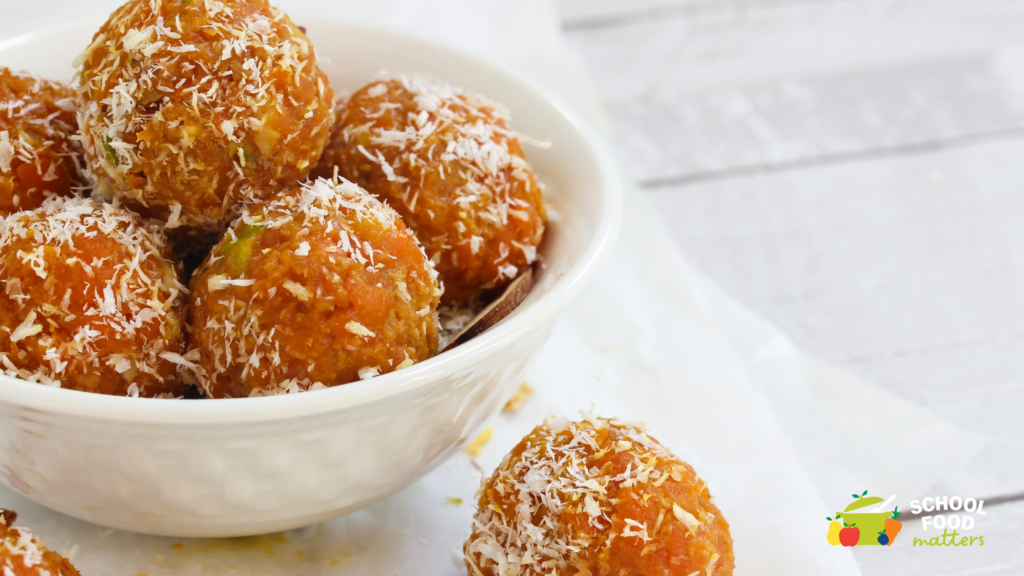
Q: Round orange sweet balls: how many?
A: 7